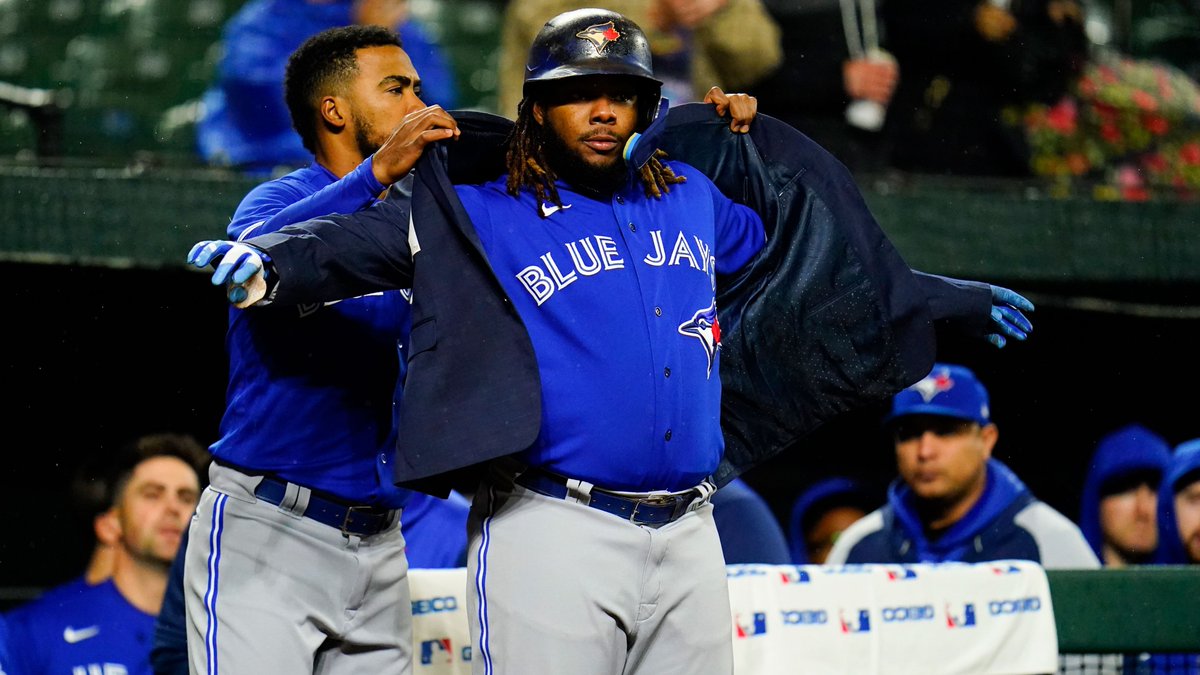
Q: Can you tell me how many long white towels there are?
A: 2